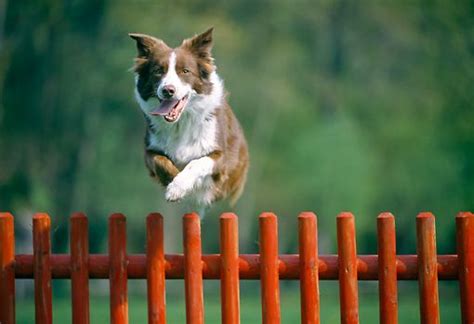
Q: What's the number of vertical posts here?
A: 13